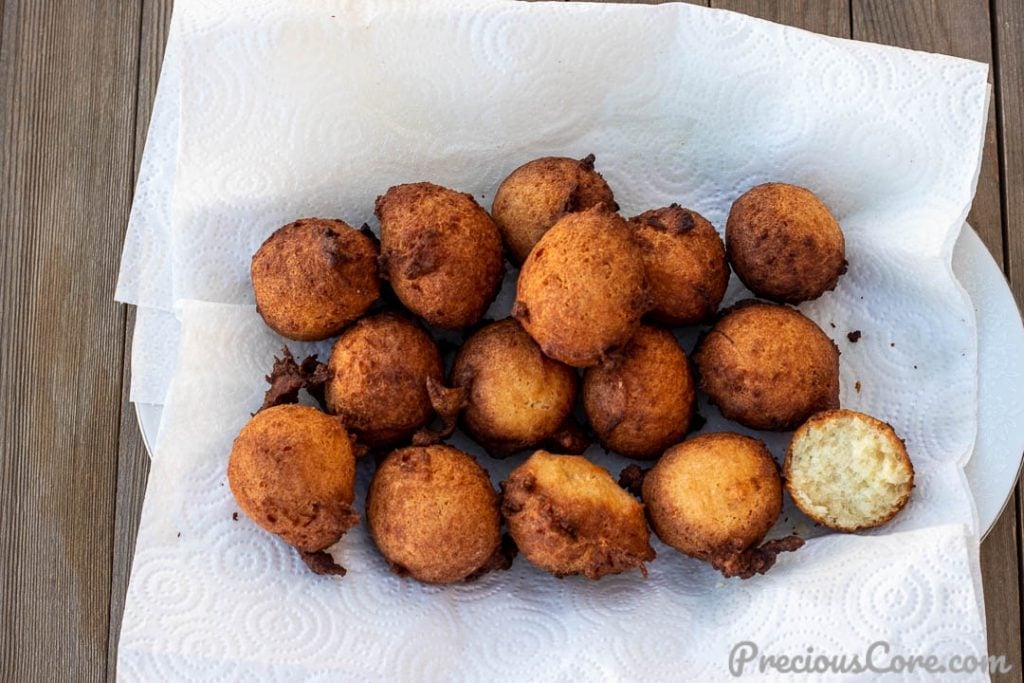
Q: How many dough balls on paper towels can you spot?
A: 15